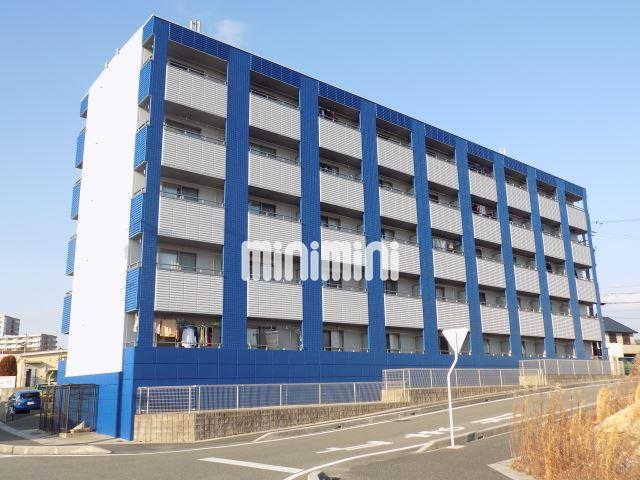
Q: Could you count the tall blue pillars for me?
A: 10